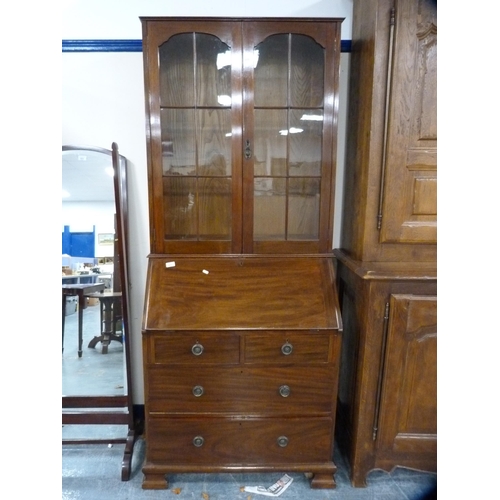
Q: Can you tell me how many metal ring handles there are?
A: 6